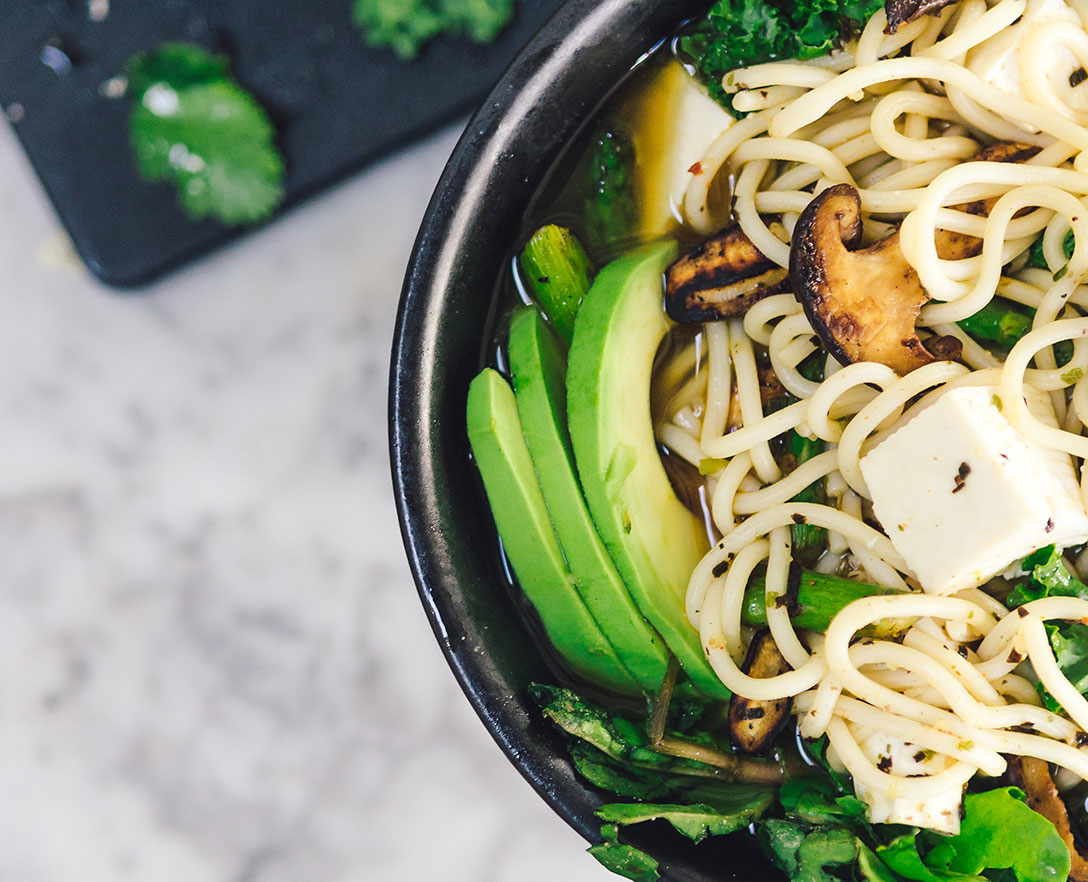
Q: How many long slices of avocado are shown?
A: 3